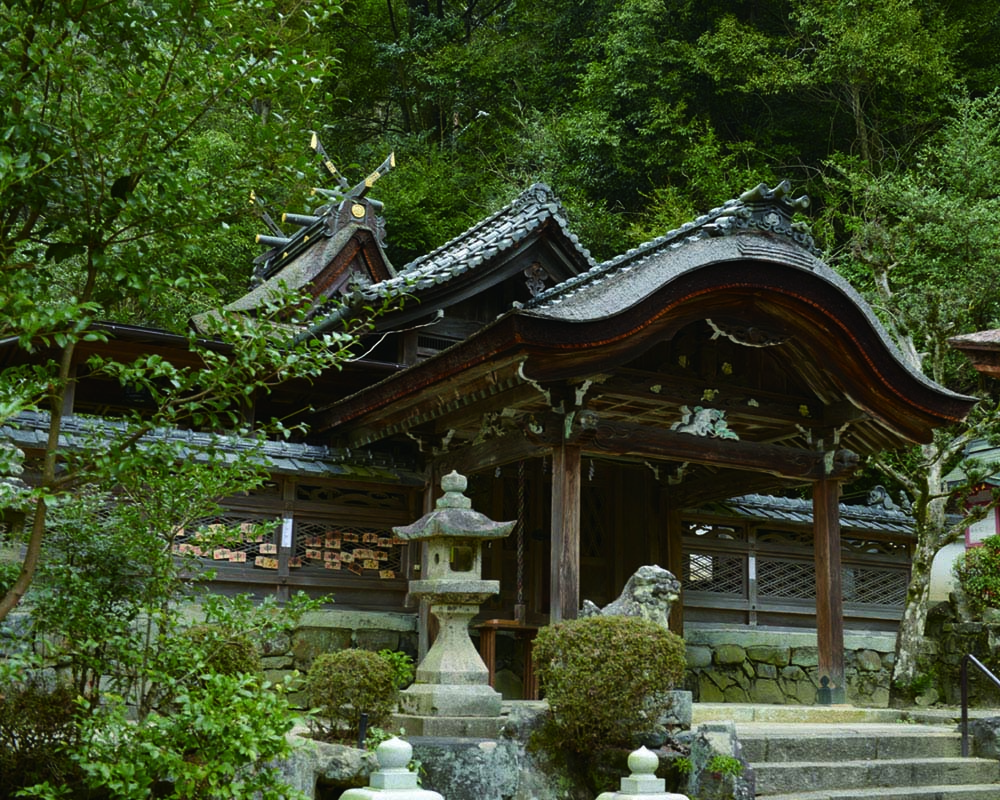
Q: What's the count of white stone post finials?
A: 2